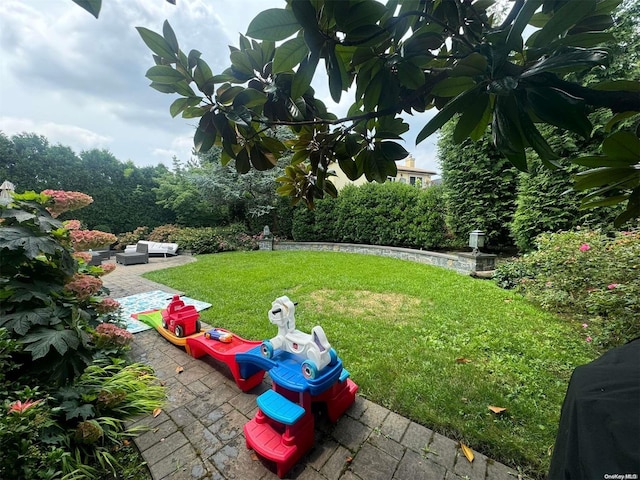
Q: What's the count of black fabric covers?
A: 1